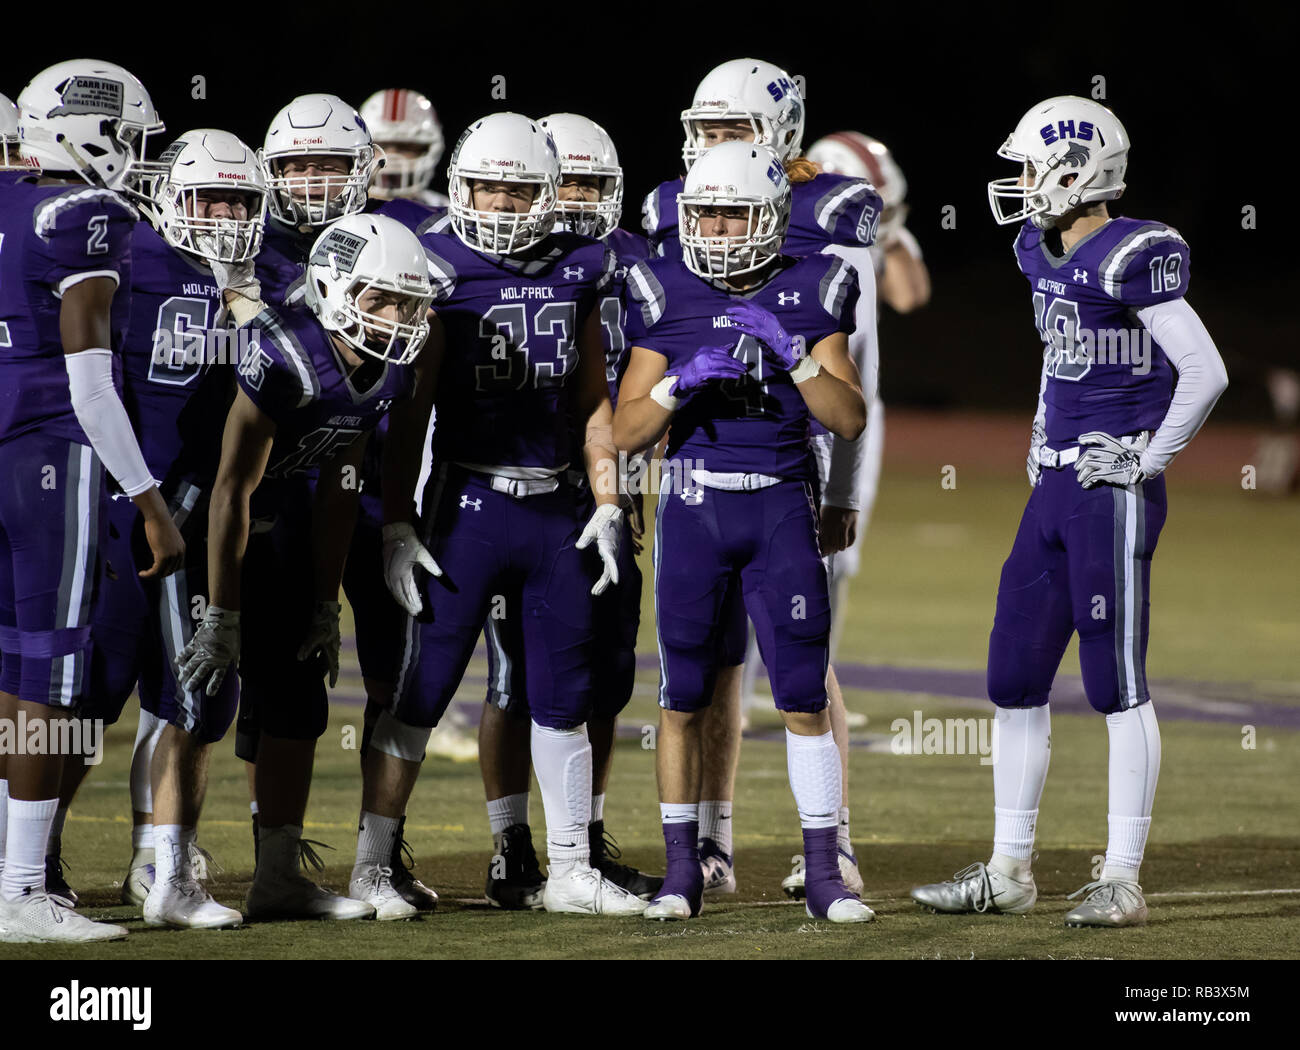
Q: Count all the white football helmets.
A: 12